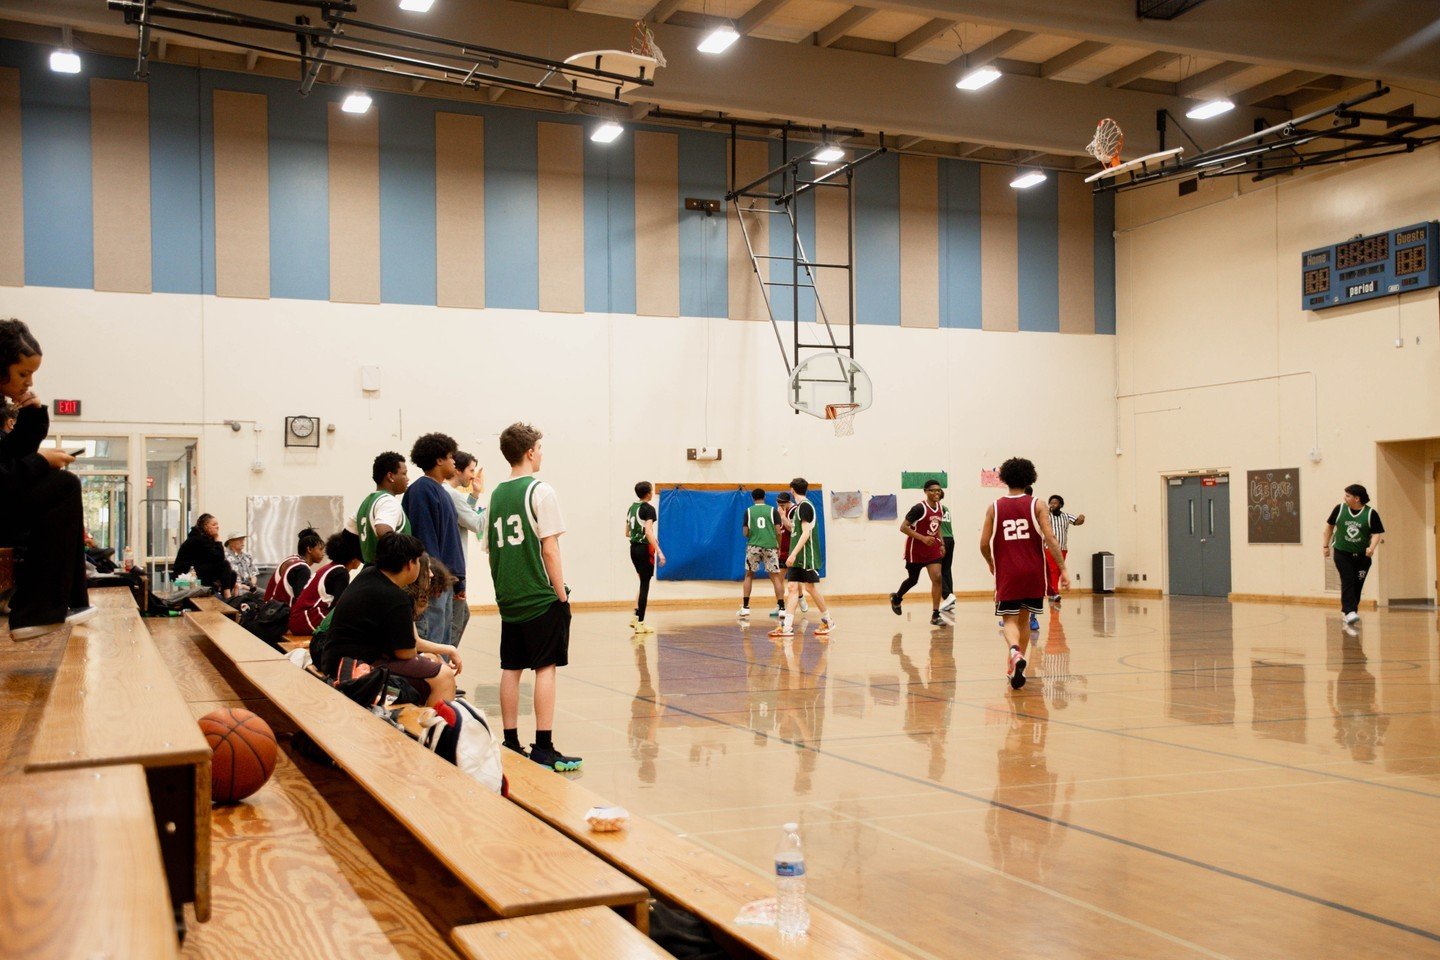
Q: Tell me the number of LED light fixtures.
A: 9